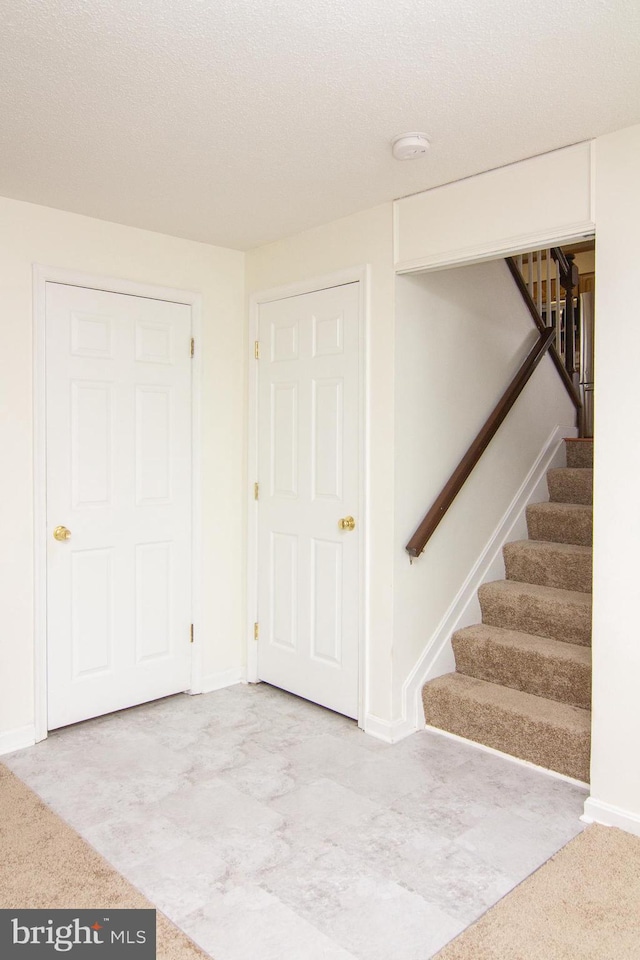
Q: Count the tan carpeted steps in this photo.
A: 7